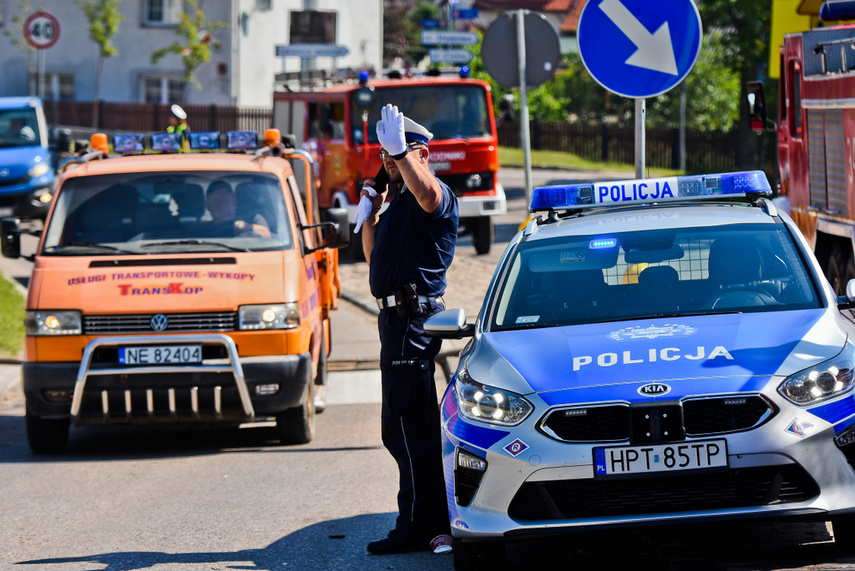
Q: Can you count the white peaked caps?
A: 2